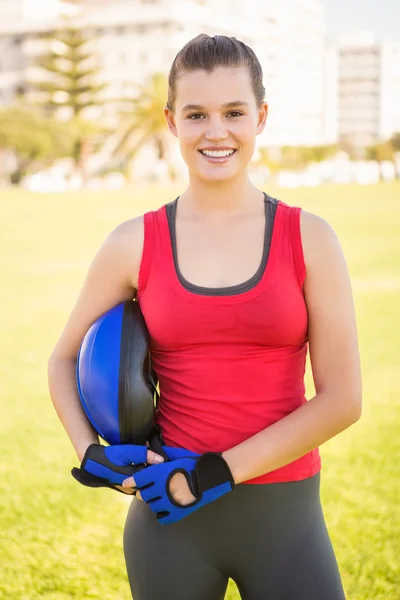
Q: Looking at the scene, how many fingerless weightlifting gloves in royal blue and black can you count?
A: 2